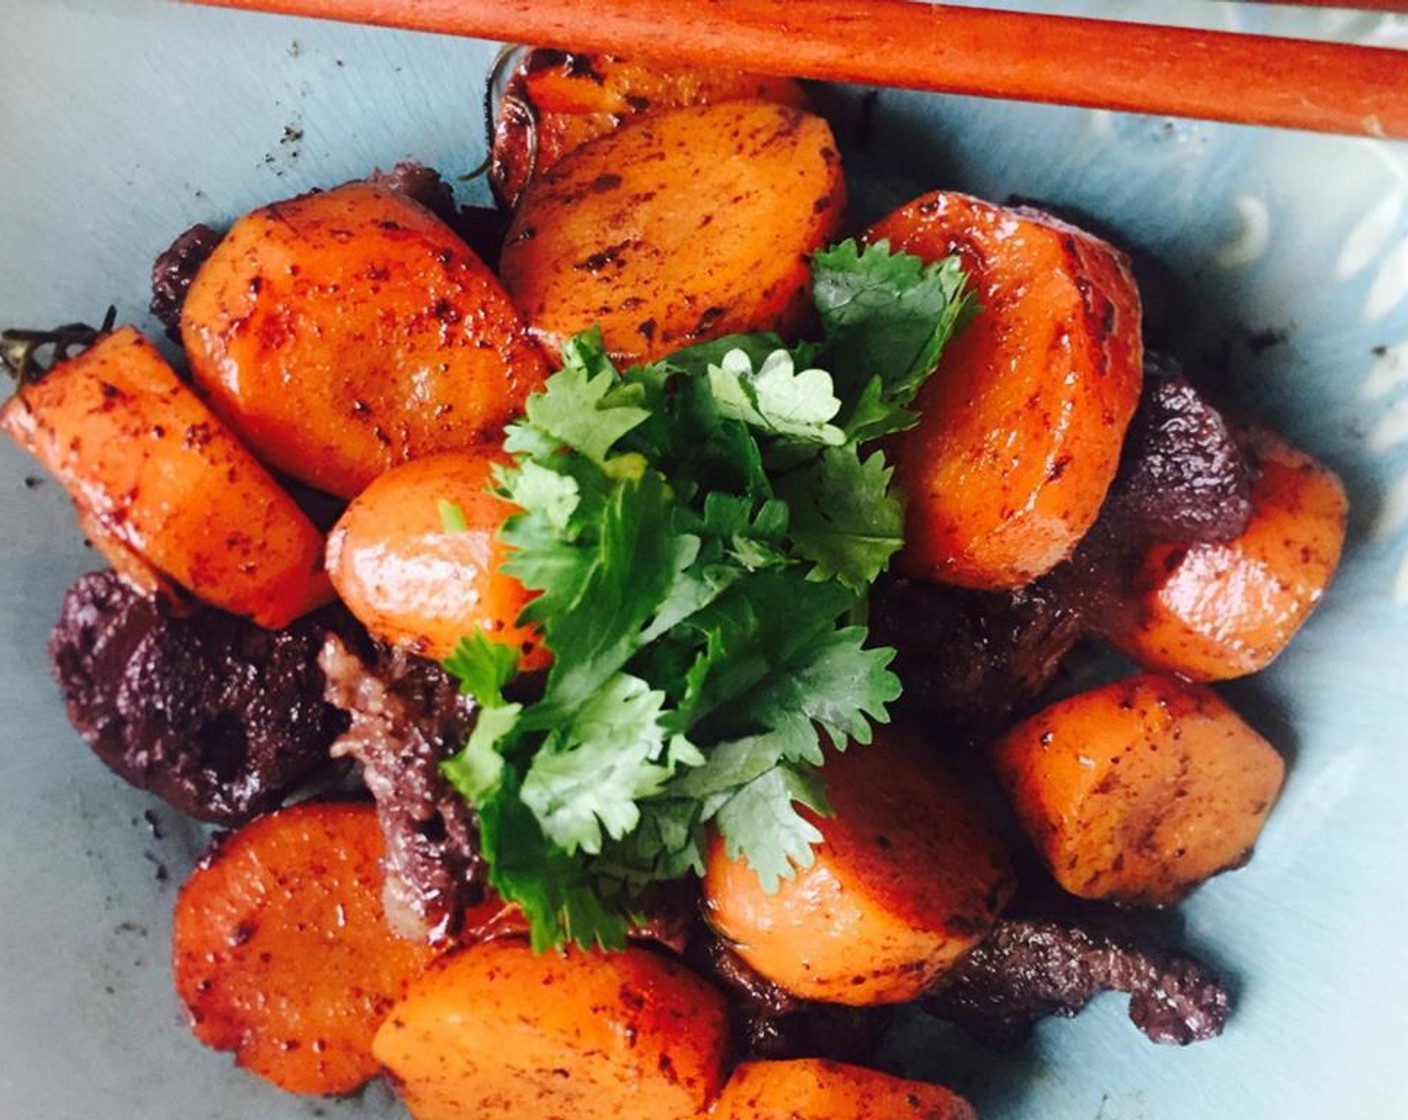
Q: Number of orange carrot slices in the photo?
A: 12